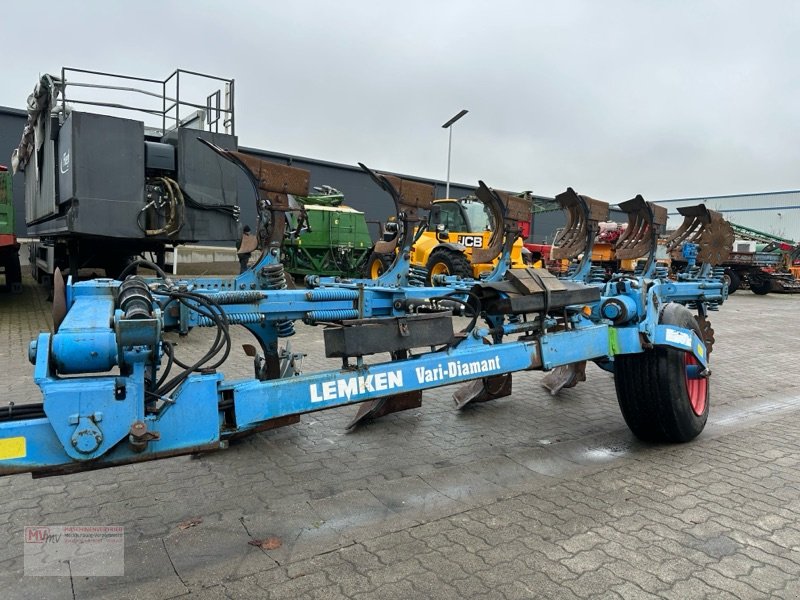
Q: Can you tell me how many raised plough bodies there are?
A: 6